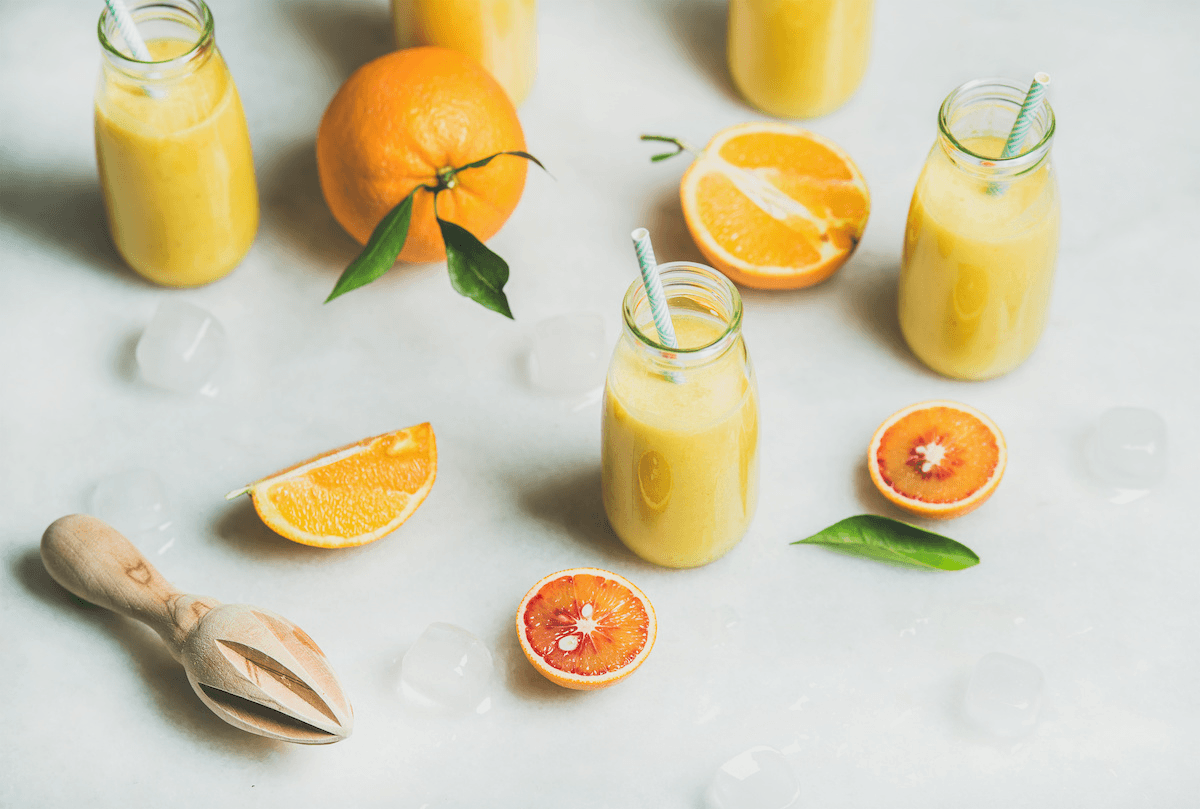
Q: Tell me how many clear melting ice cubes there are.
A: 7